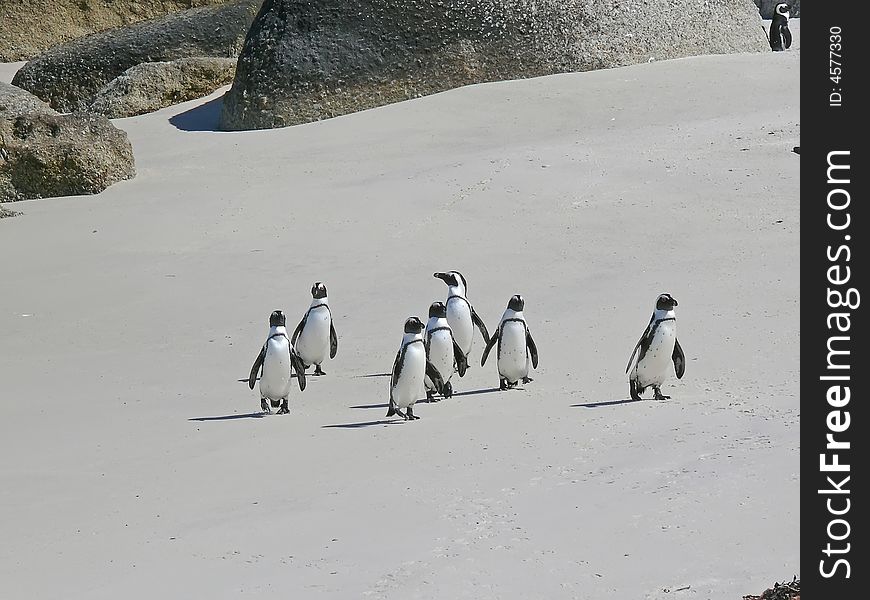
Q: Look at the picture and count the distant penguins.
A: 1